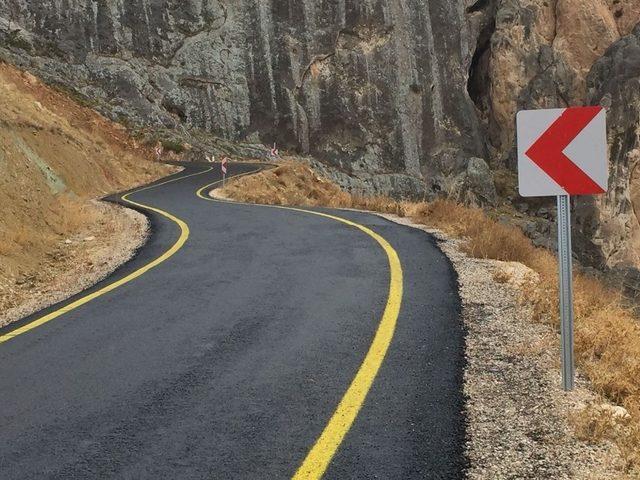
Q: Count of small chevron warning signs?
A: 3